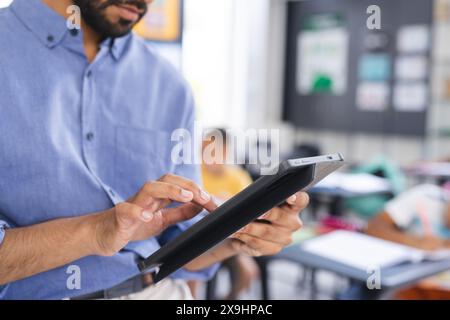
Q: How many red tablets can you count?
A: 0